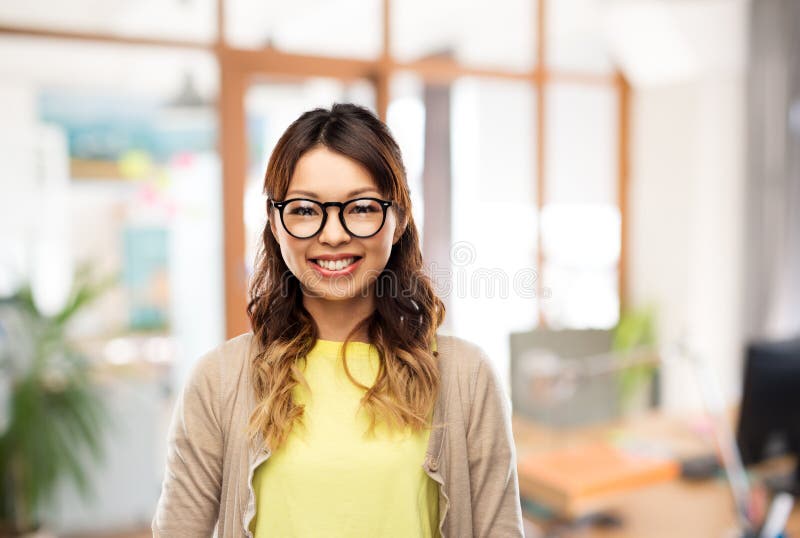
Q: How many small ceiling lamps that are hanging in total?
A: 1